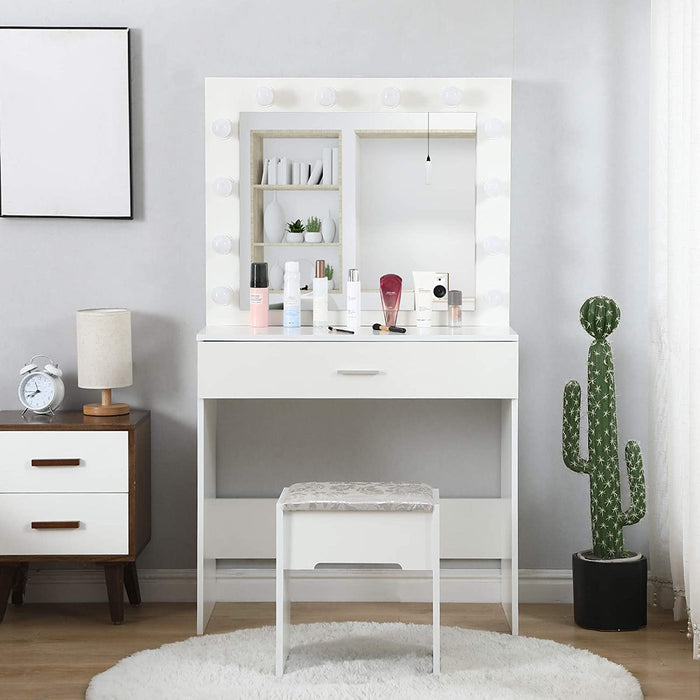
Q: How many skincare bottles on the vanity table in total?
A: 7